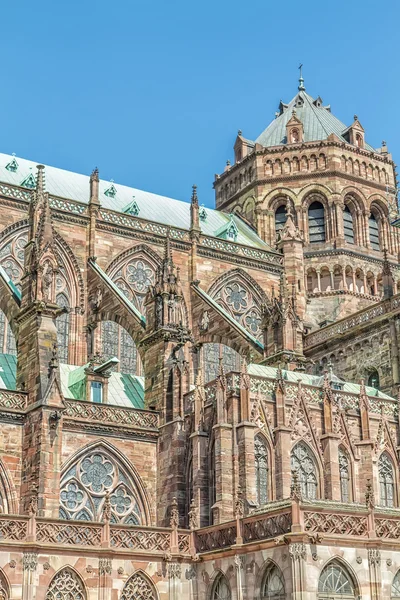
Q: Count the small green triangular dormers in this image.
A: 6